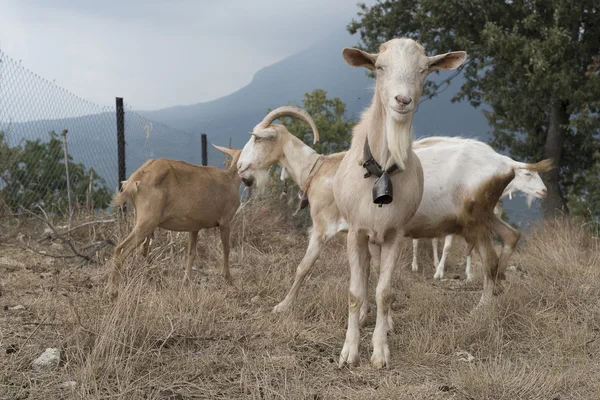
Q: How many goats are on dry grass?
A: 4